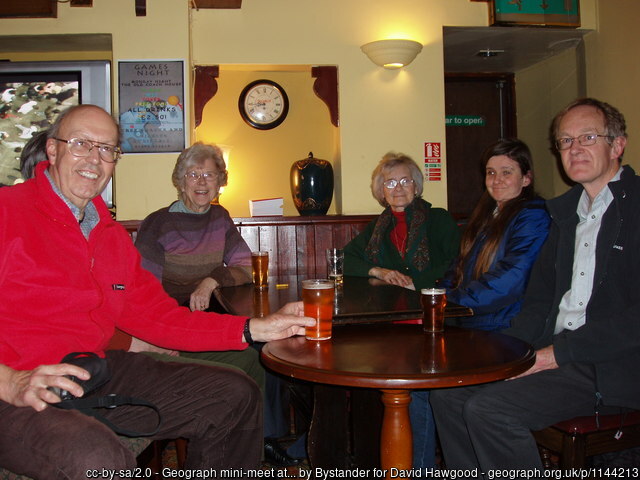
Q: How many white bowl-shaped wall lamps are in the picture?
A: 1